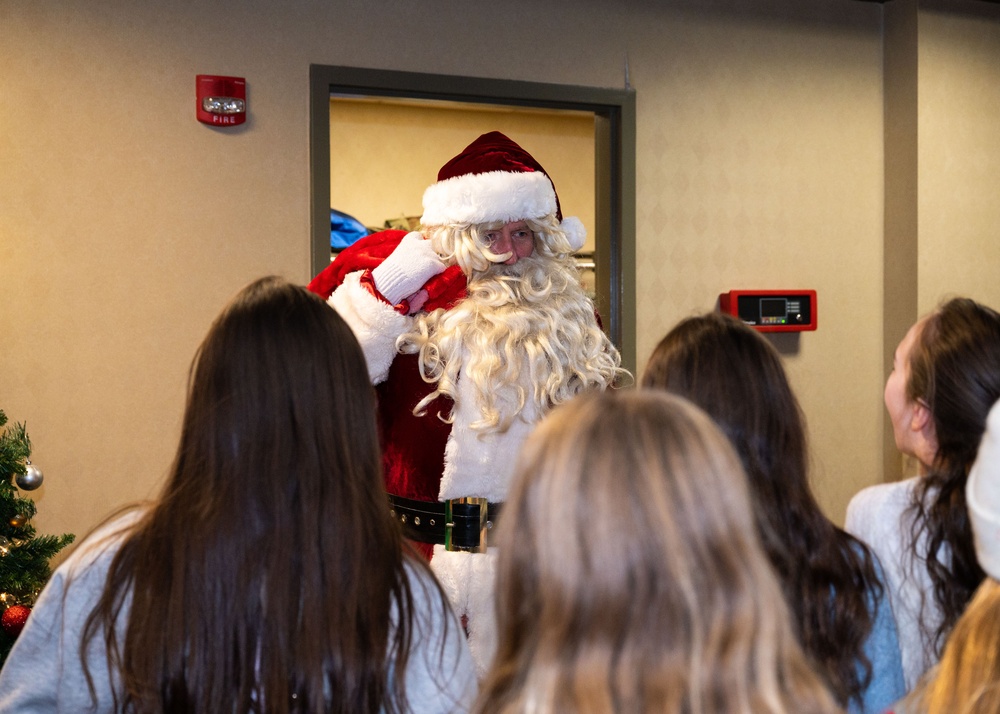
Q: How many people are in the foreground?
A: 5